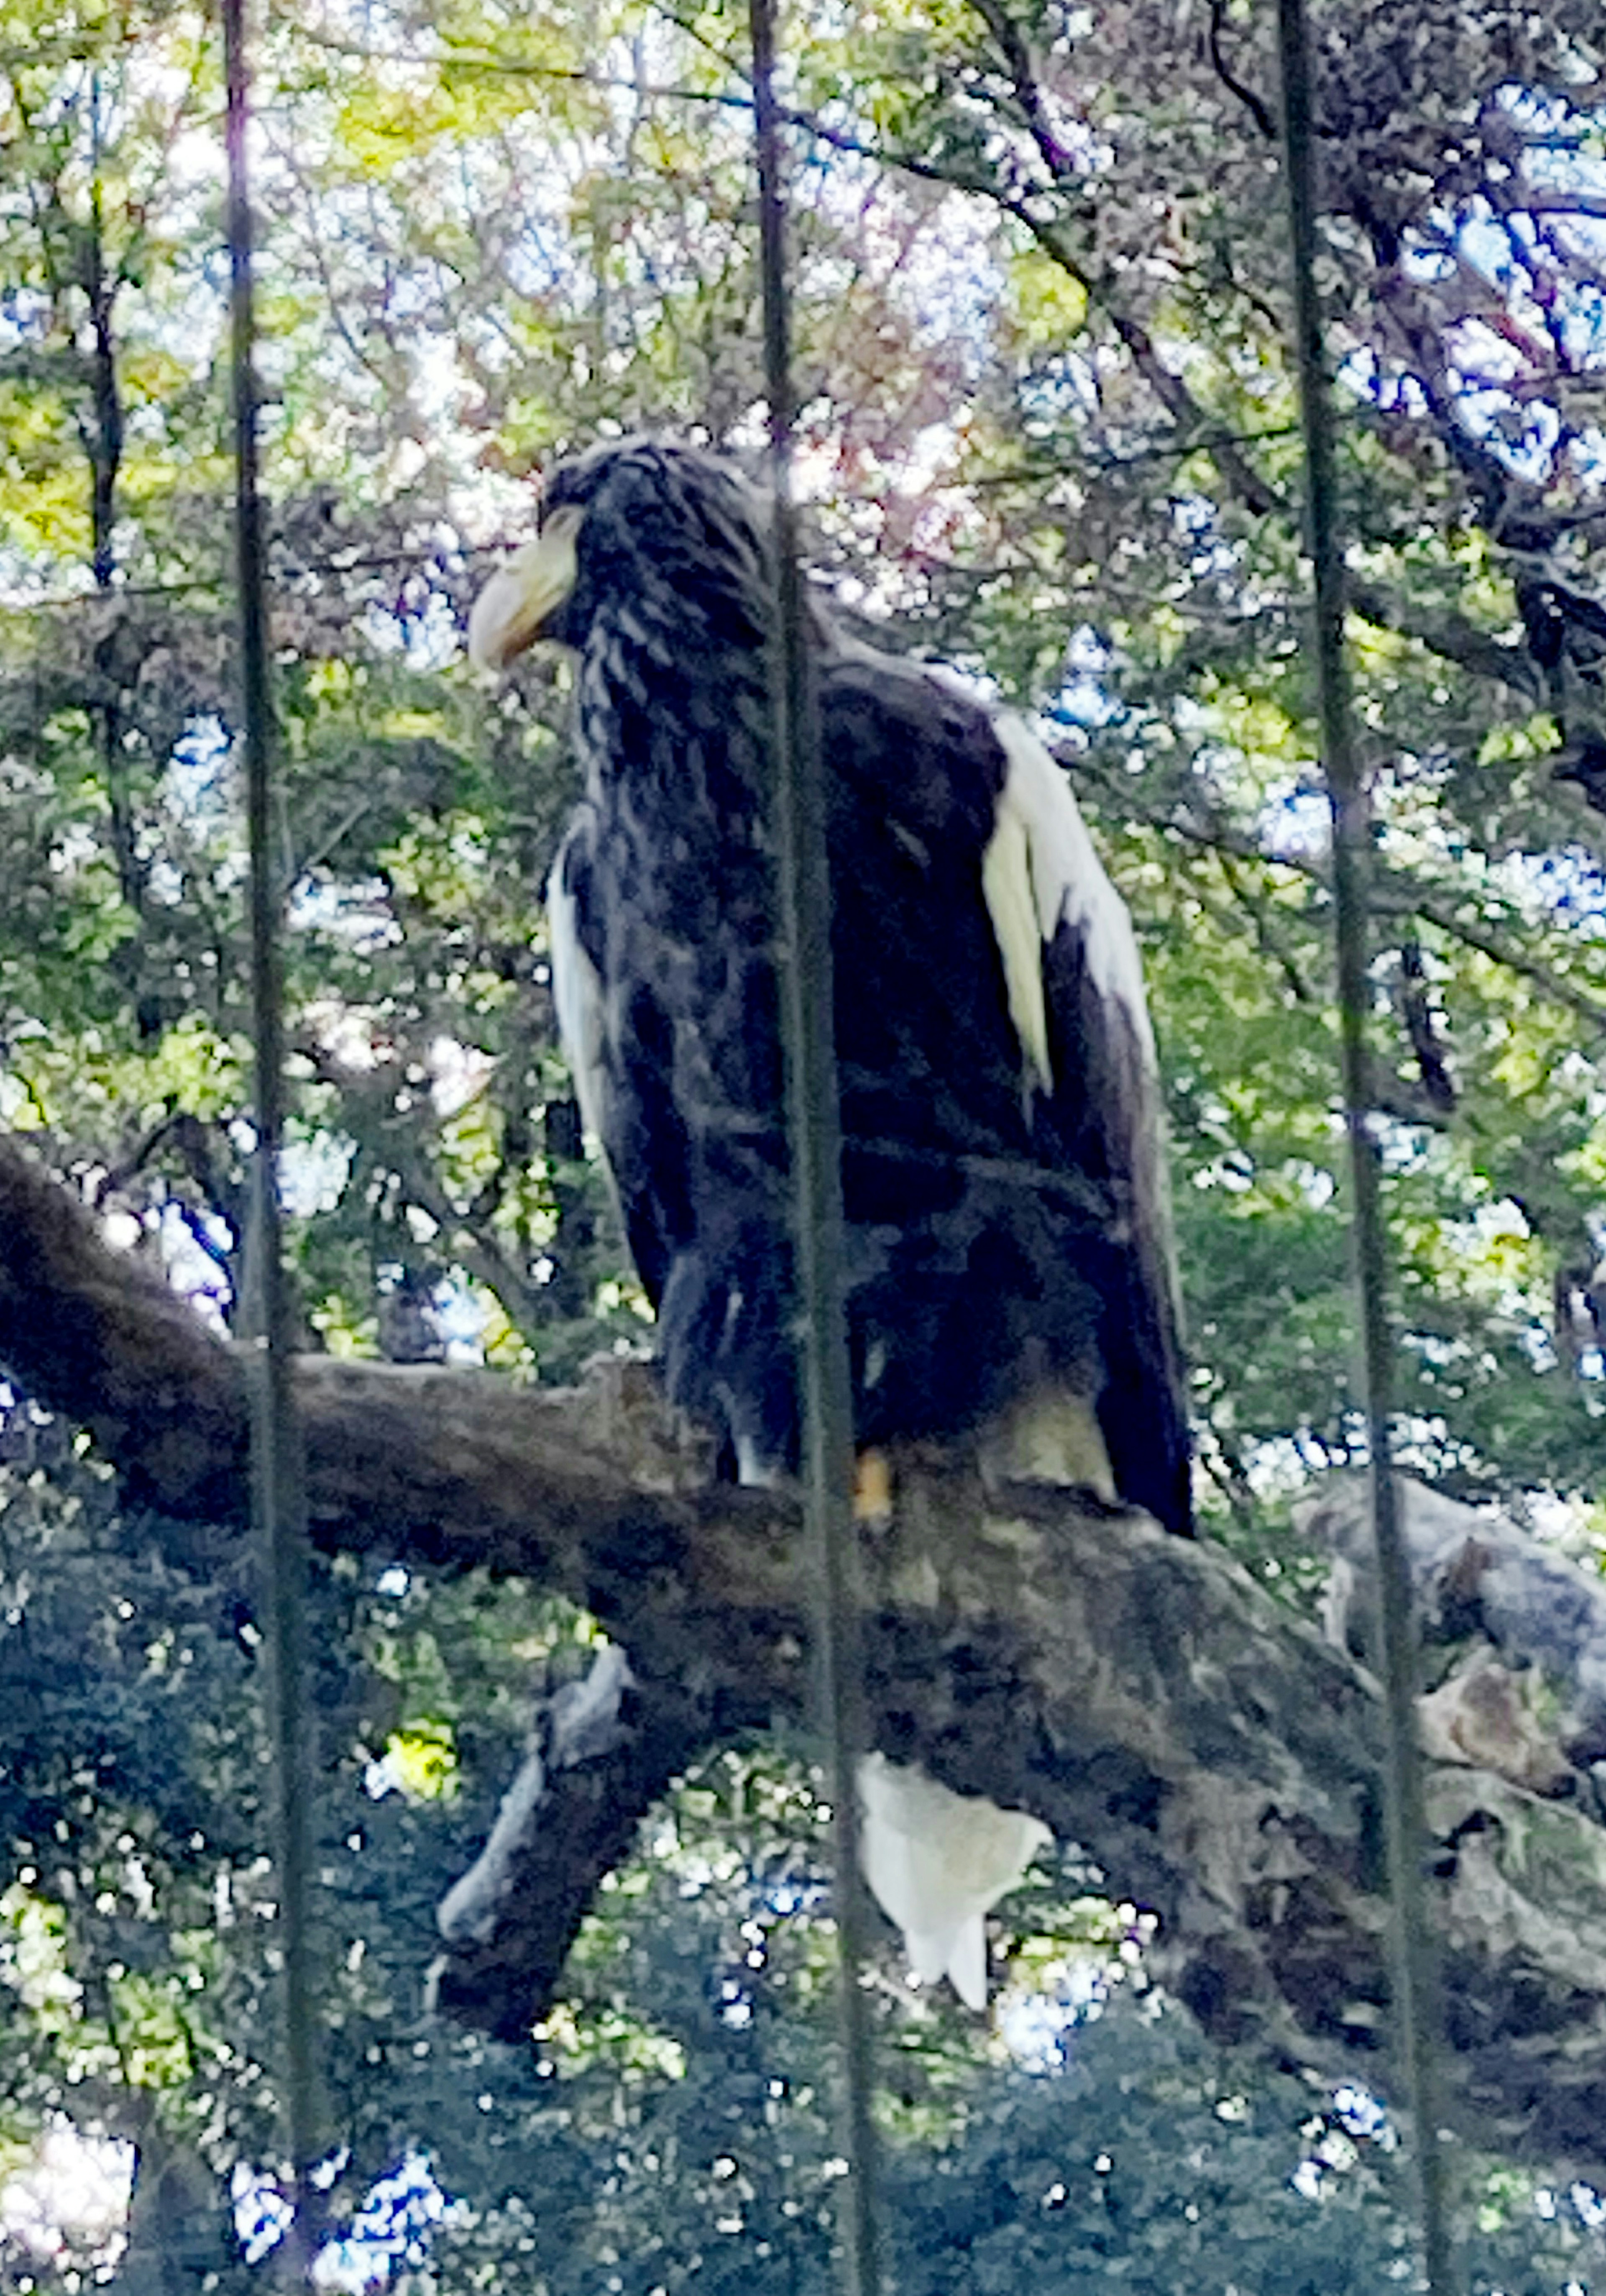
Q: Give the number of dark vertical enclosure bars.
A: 3